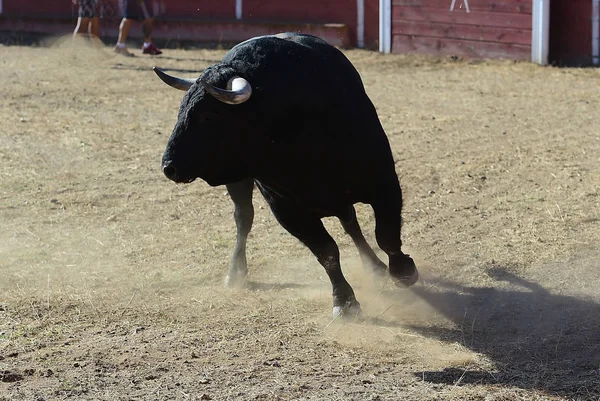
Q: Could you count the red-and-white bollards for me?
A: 0